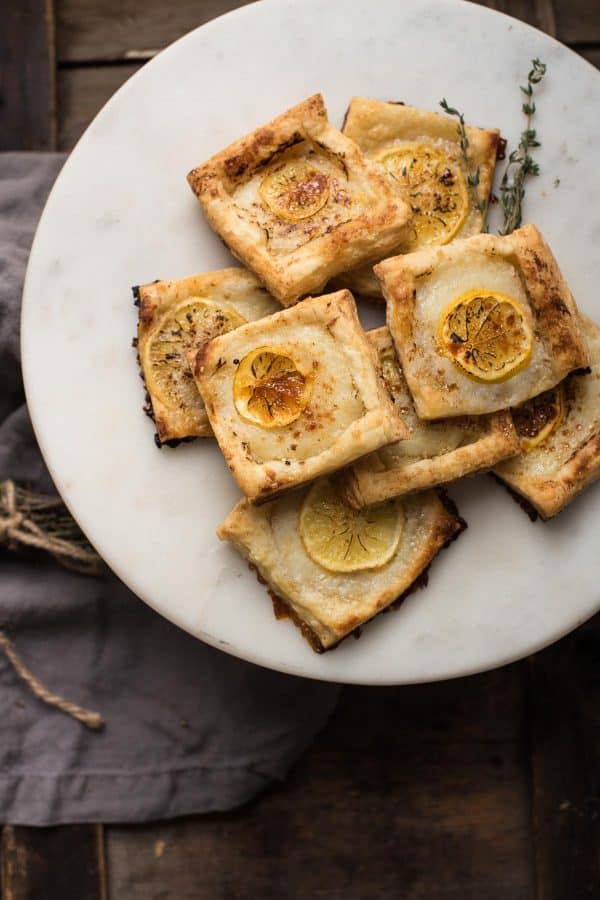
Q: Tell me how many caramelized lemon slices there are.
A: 7